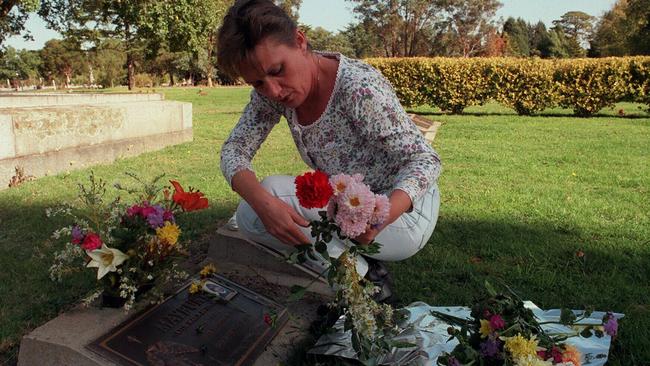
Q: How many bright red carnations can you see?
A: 1